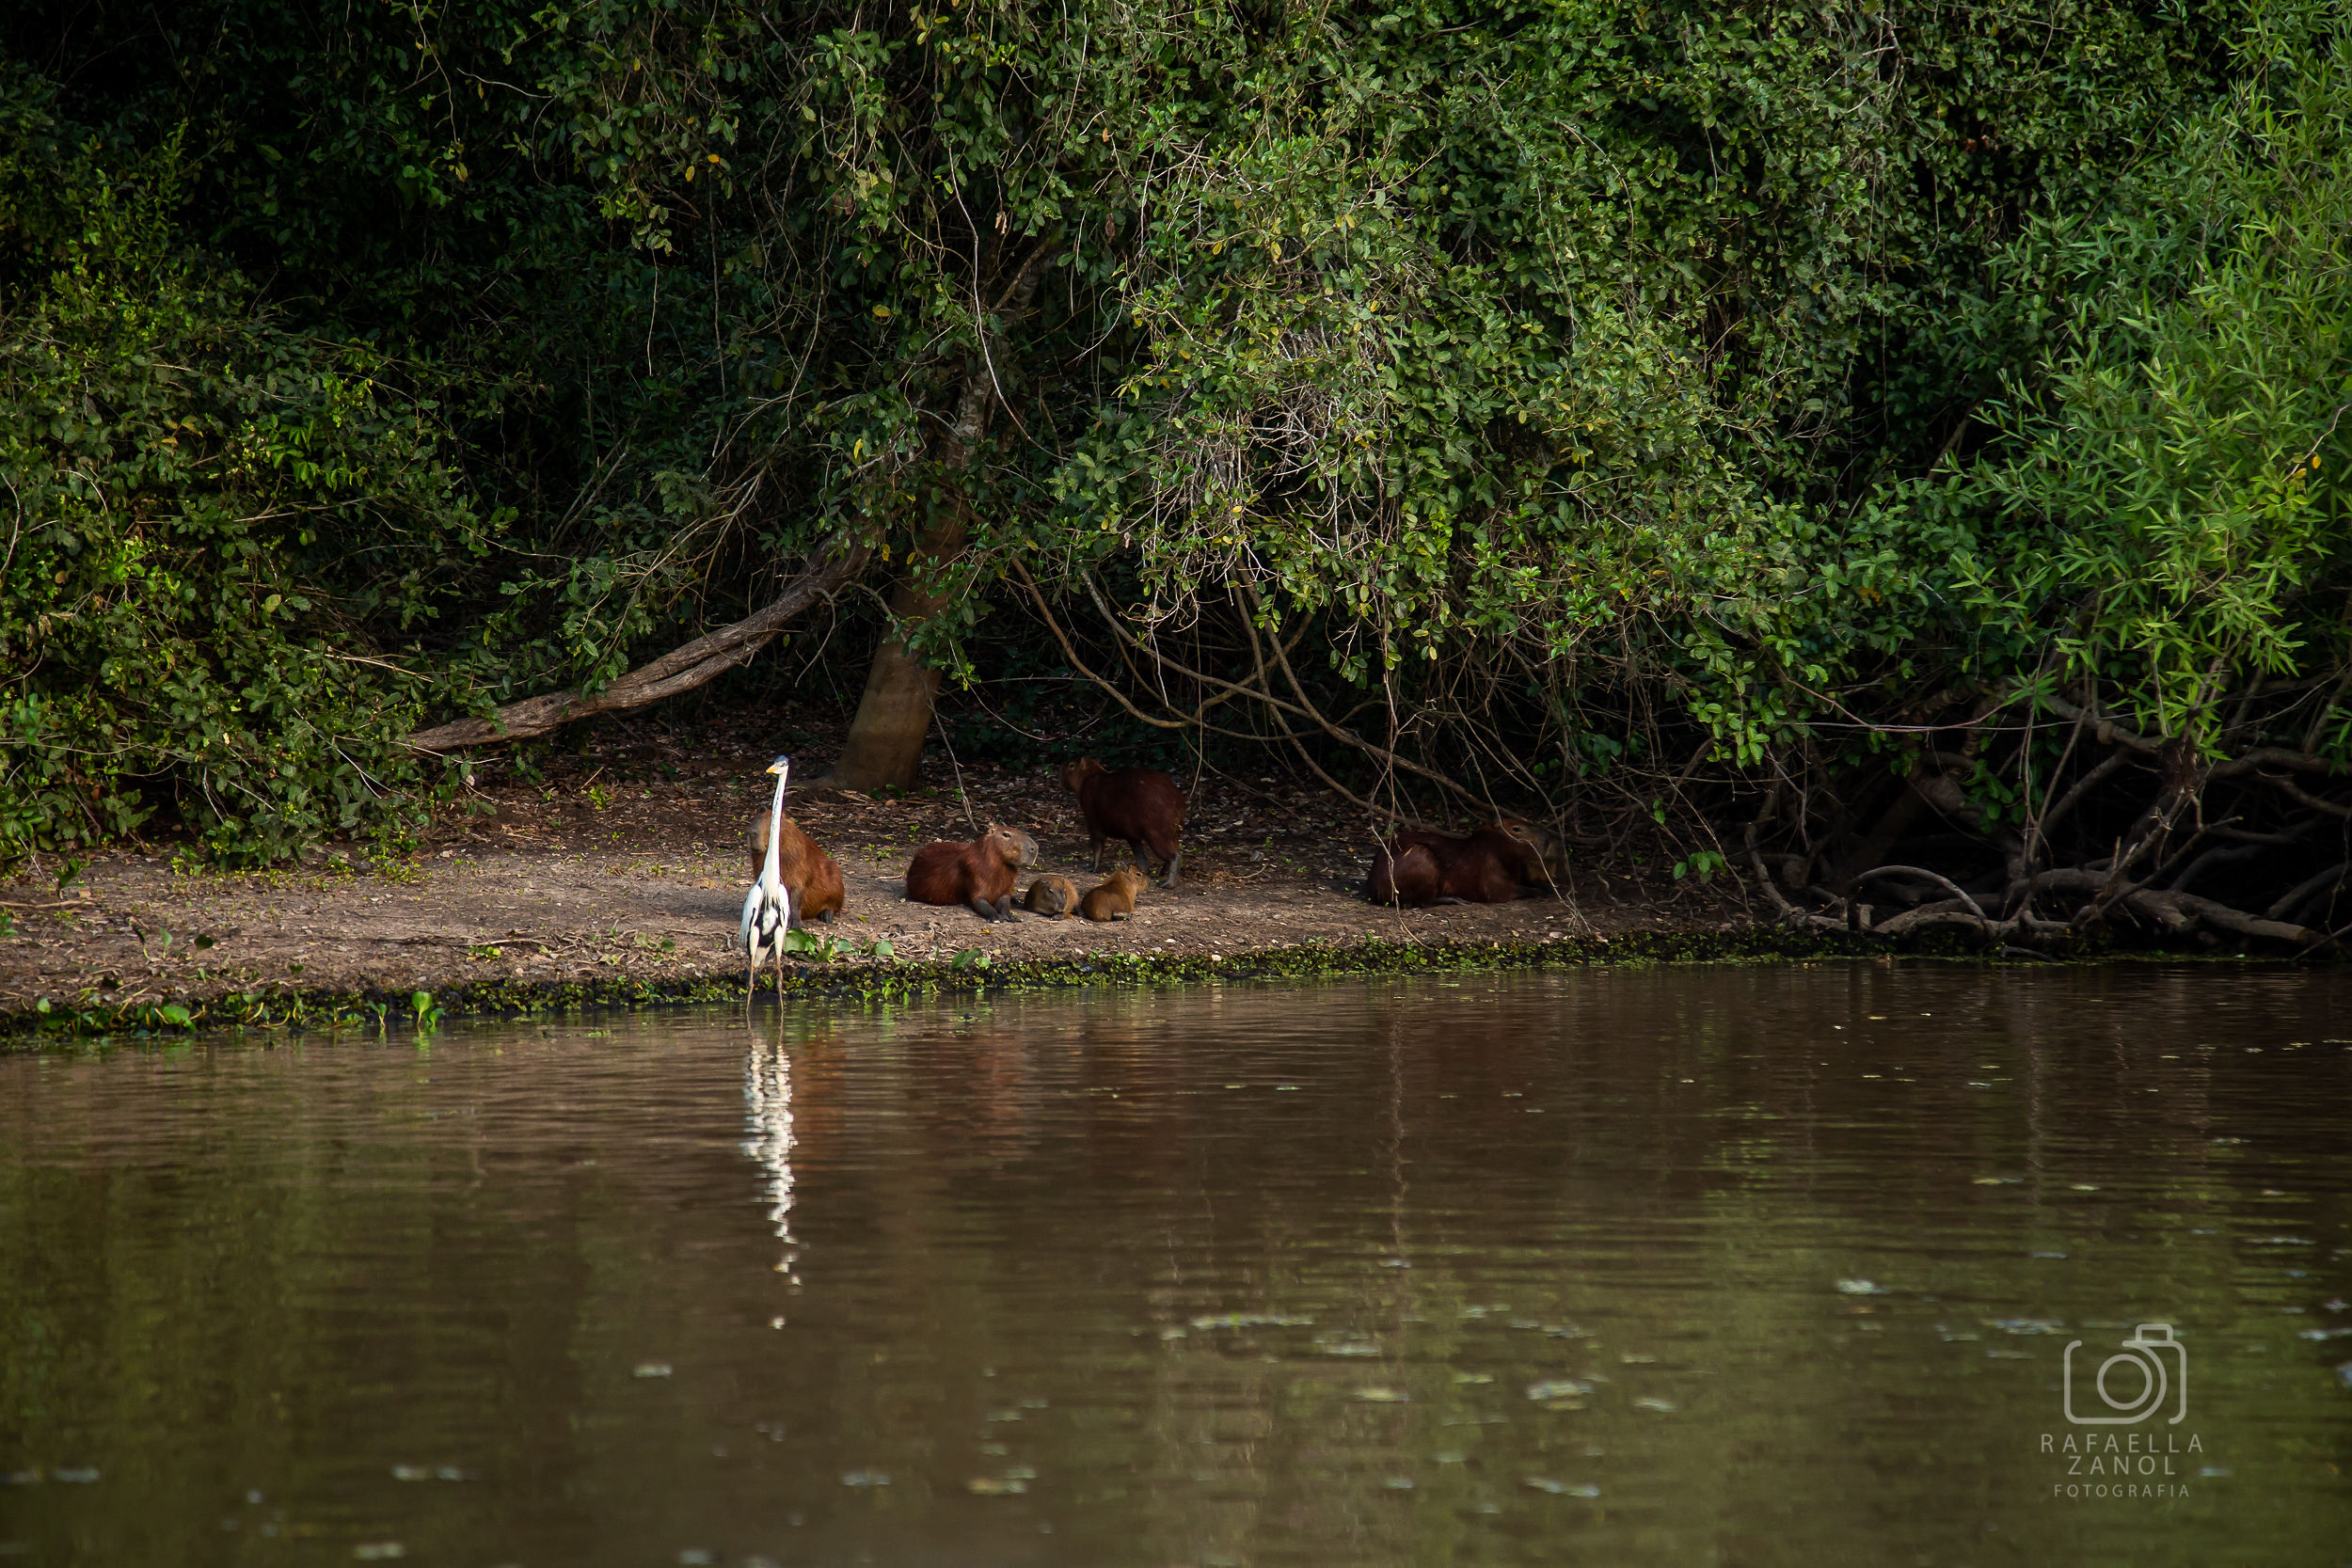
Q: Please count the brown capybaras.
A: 6